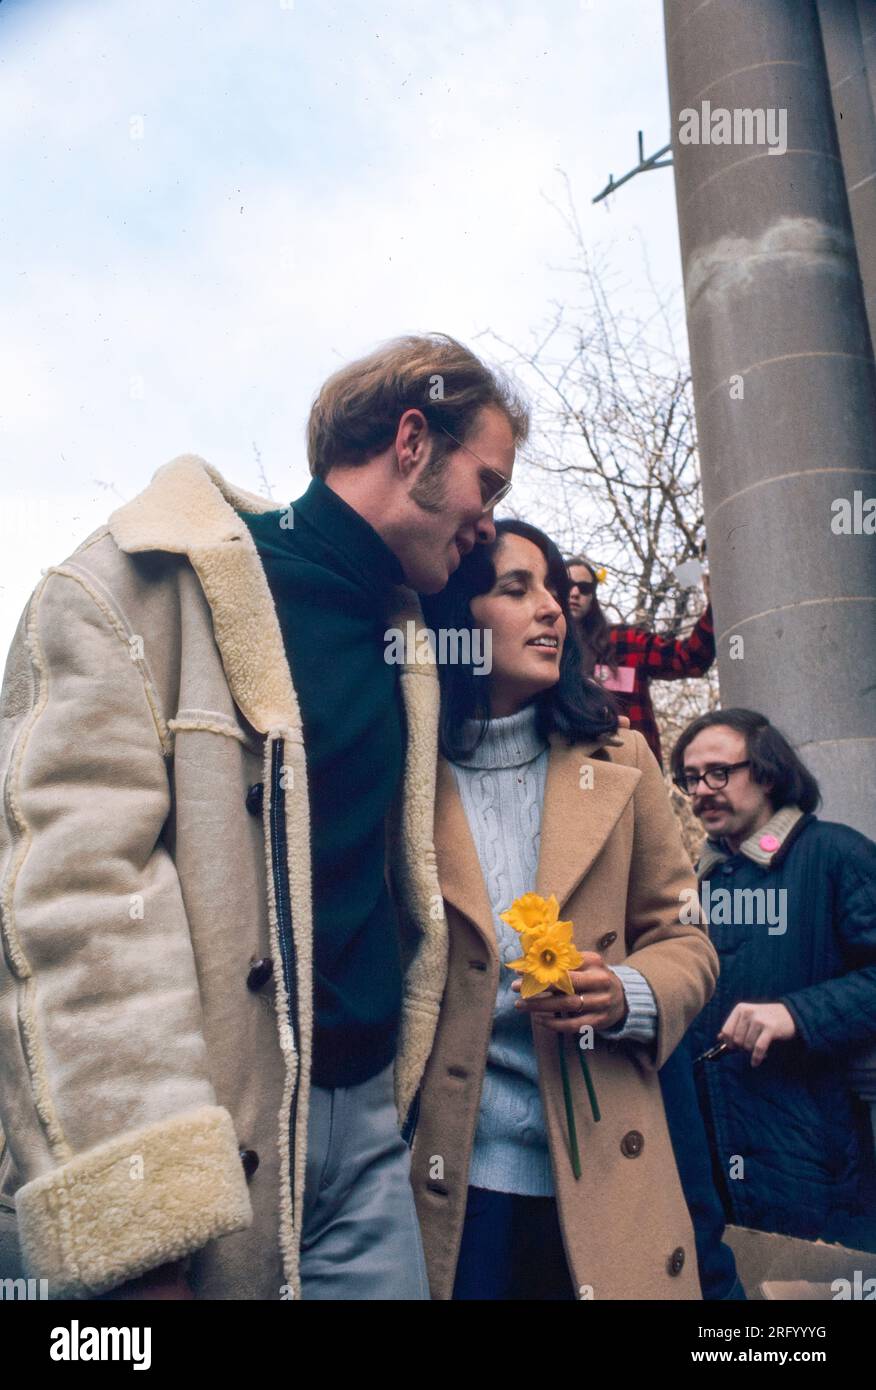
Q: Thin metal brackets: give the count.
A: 1